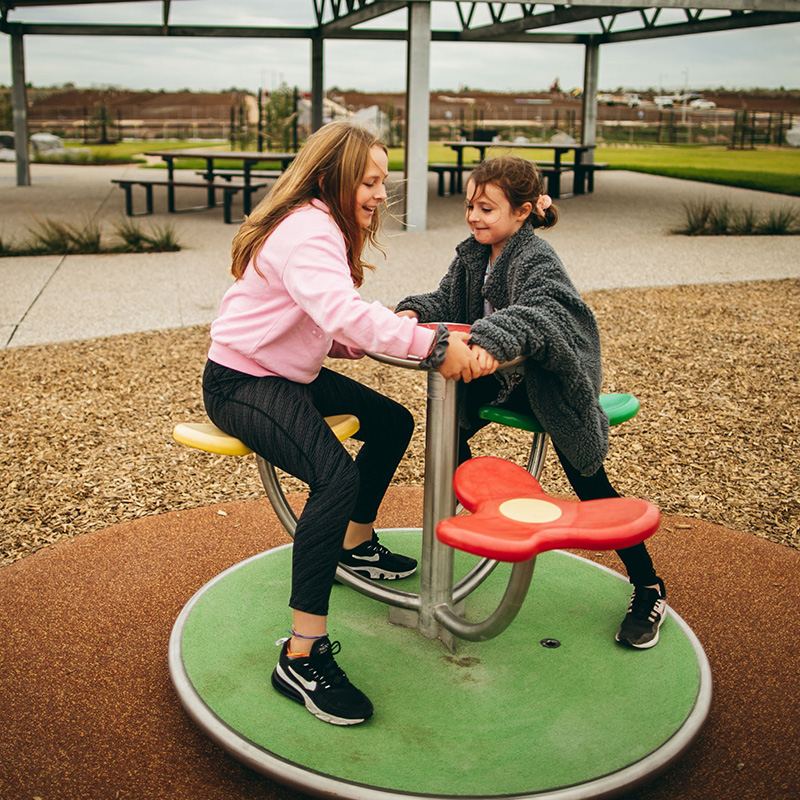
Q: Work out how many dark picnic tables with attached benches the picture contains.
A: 2